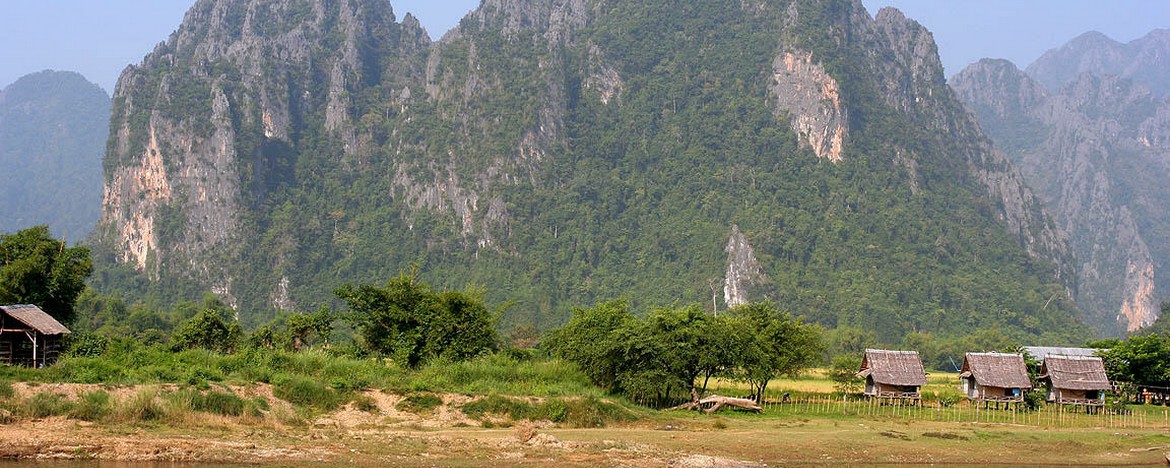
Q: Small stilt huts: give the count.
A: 3